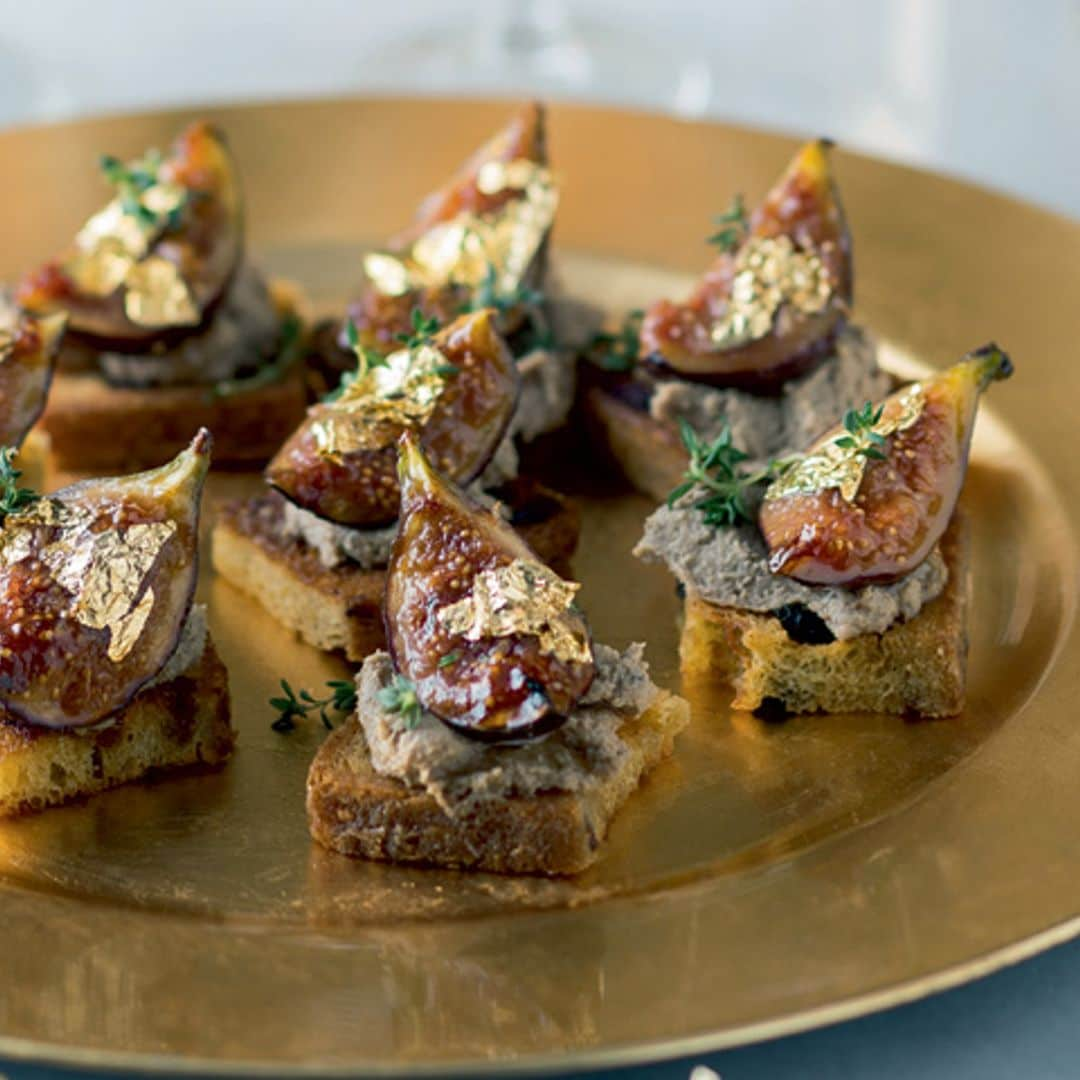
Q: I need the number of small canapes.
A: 8